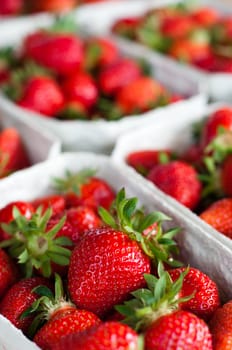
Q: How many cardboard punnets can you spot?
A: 6